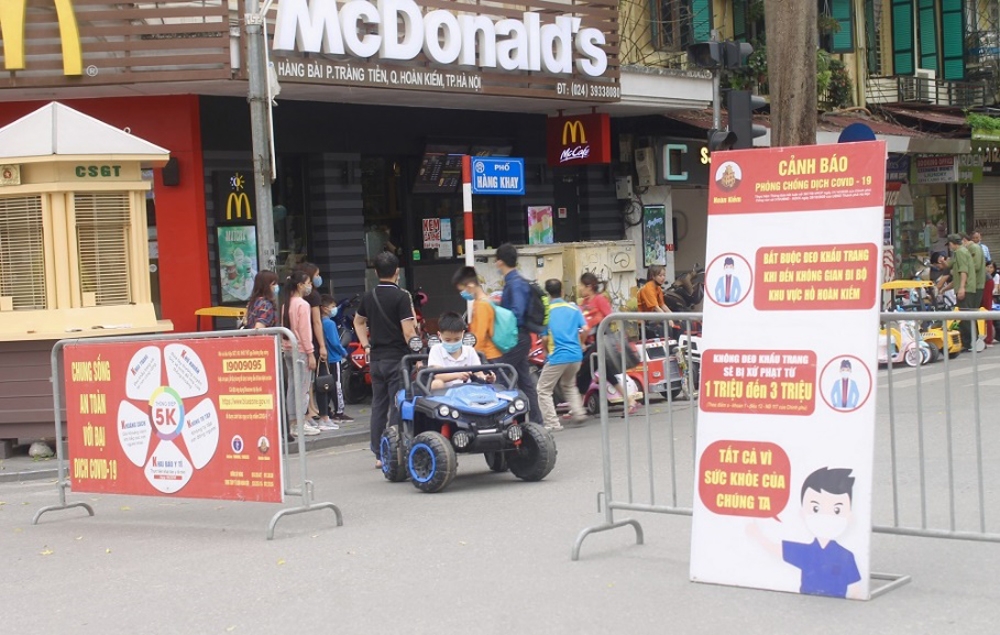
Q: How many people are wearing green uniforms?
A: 2